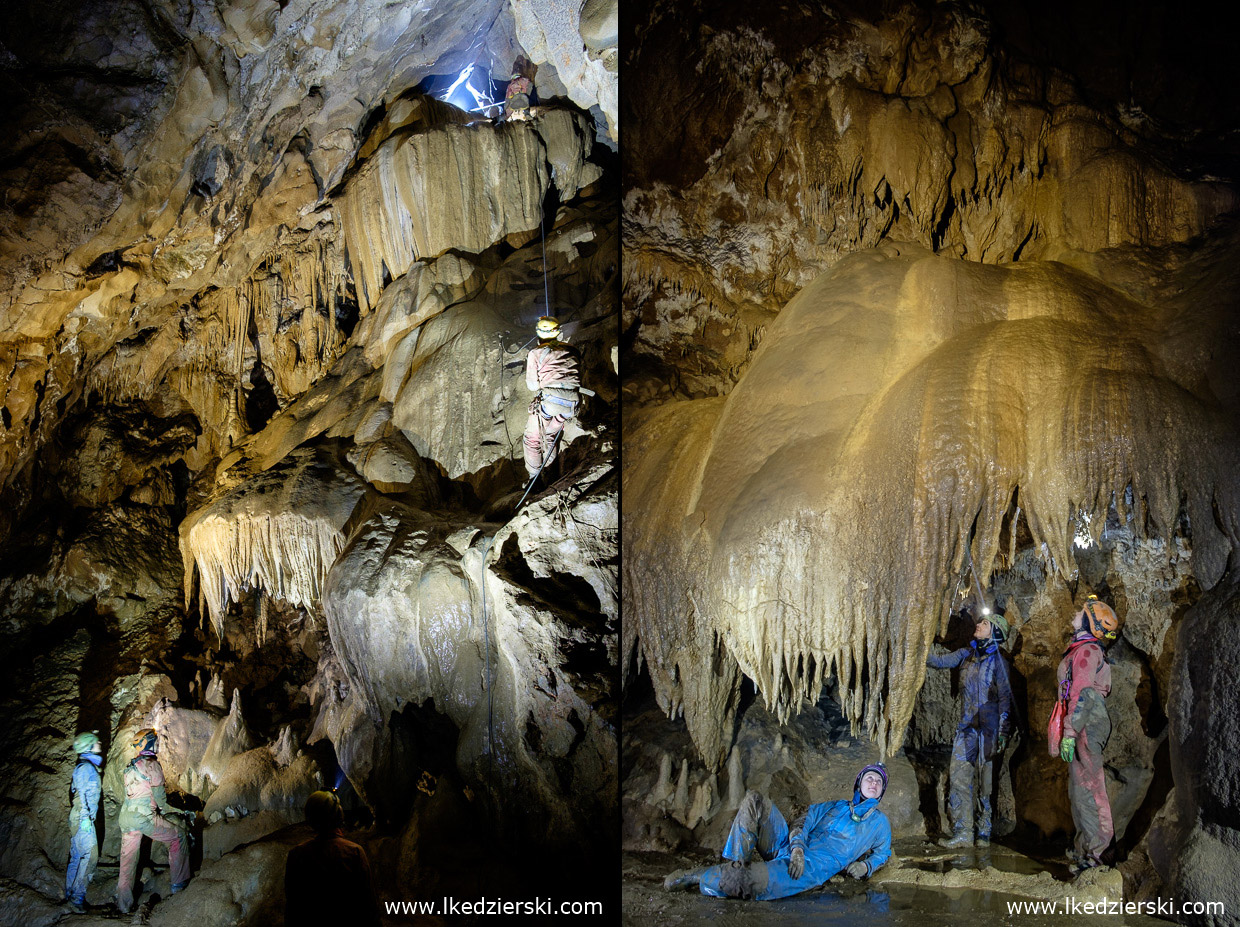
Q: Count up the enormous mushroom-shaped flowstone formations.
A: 1